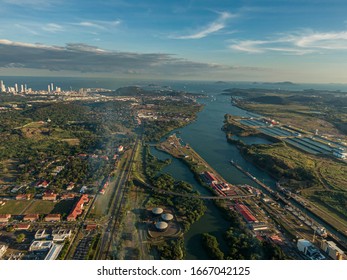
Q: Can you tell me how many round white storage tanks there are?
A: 3